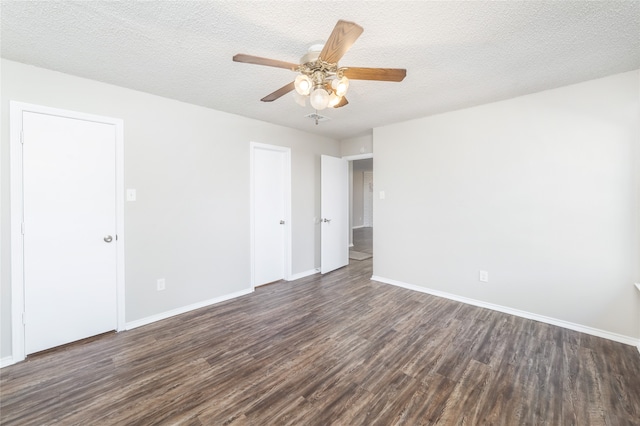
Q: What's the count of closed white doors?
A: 2